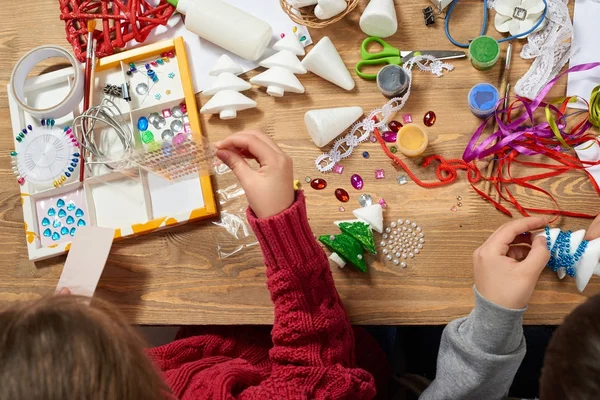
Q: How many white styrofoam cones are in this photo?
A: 3